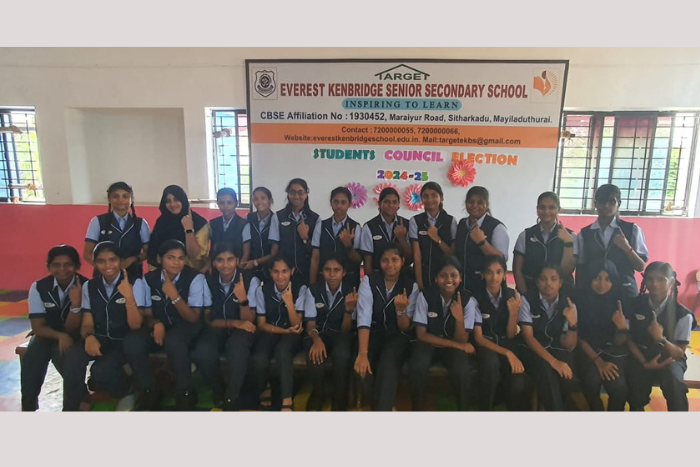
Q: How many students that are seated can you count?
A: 12